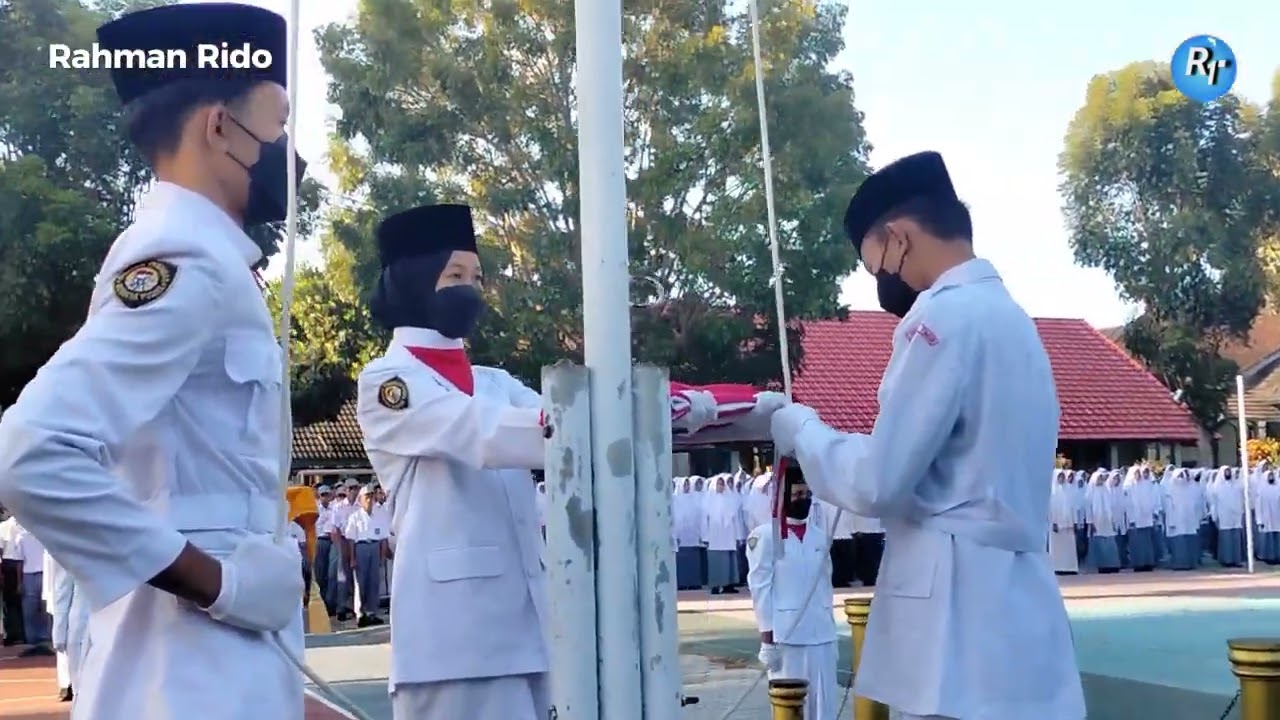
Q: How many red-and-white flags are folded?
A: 1